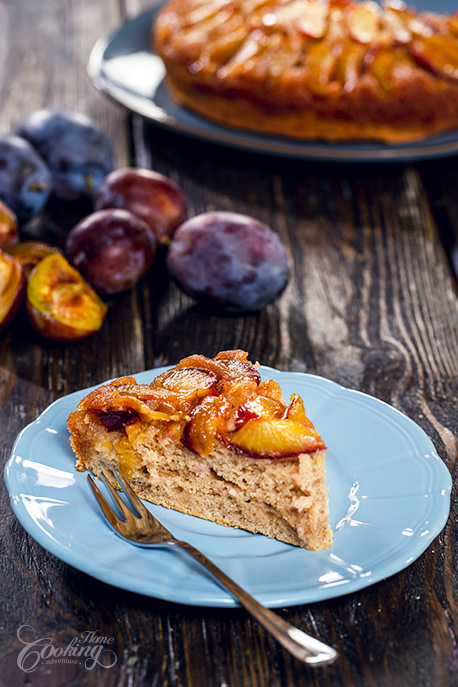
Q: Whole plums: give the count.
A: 5